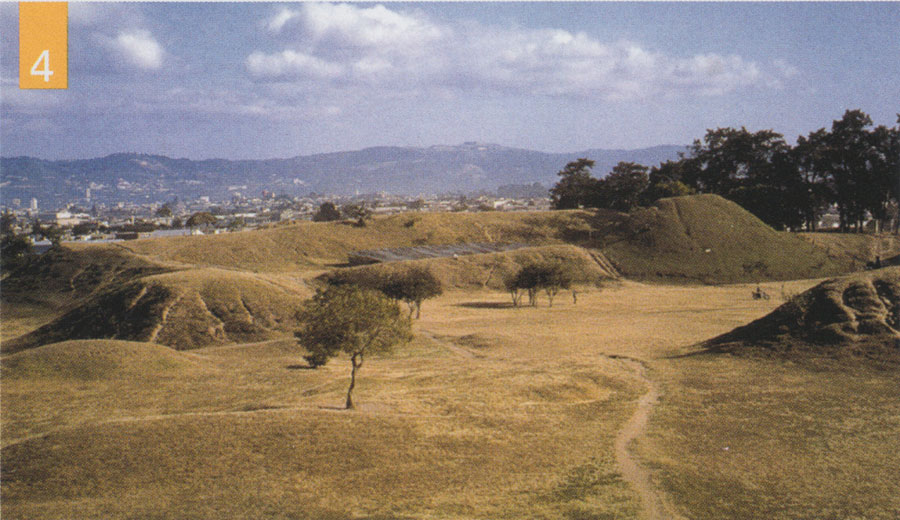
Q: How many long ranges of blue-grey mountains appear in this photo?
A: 1